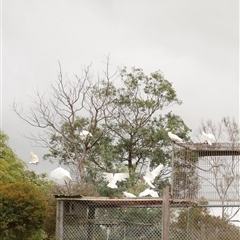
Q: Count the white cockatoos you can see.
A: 9